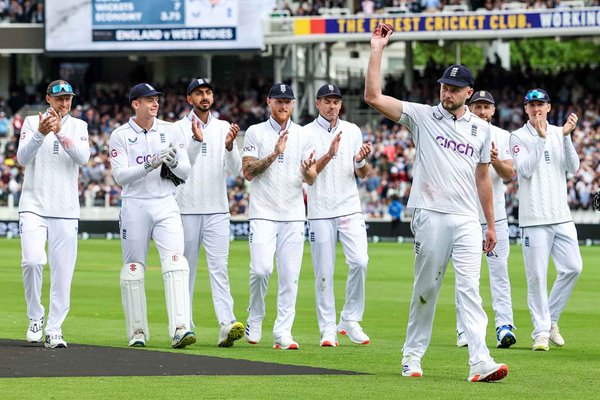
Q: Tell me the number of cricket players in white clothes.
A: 8